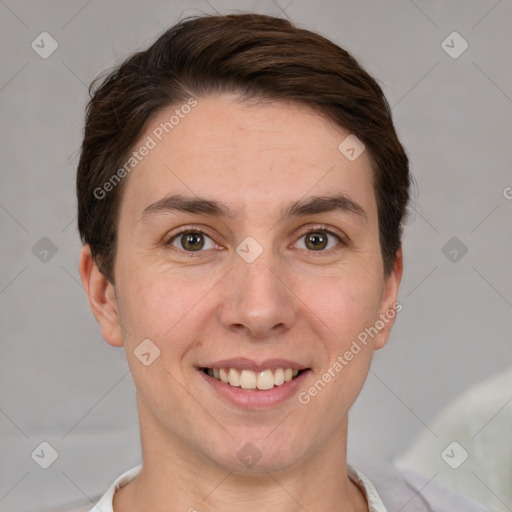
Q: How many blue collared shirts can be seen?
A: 0